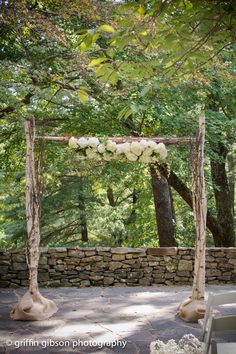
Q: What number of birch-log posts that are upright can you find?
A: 2